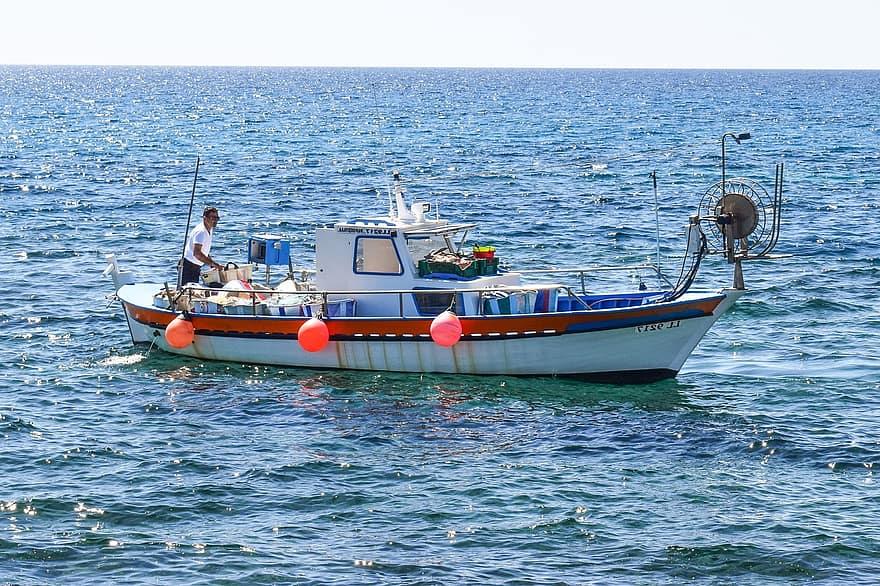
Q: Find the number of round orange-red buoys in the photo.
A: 3